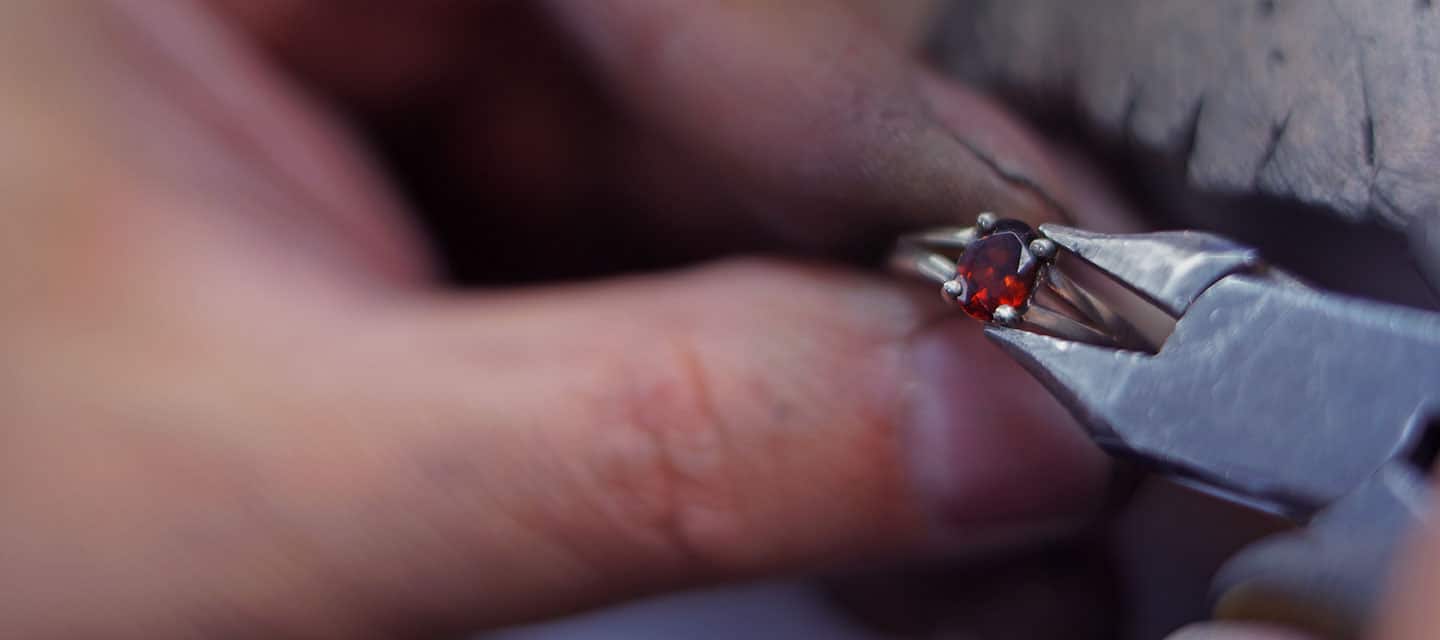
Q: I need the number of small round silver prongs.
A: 4